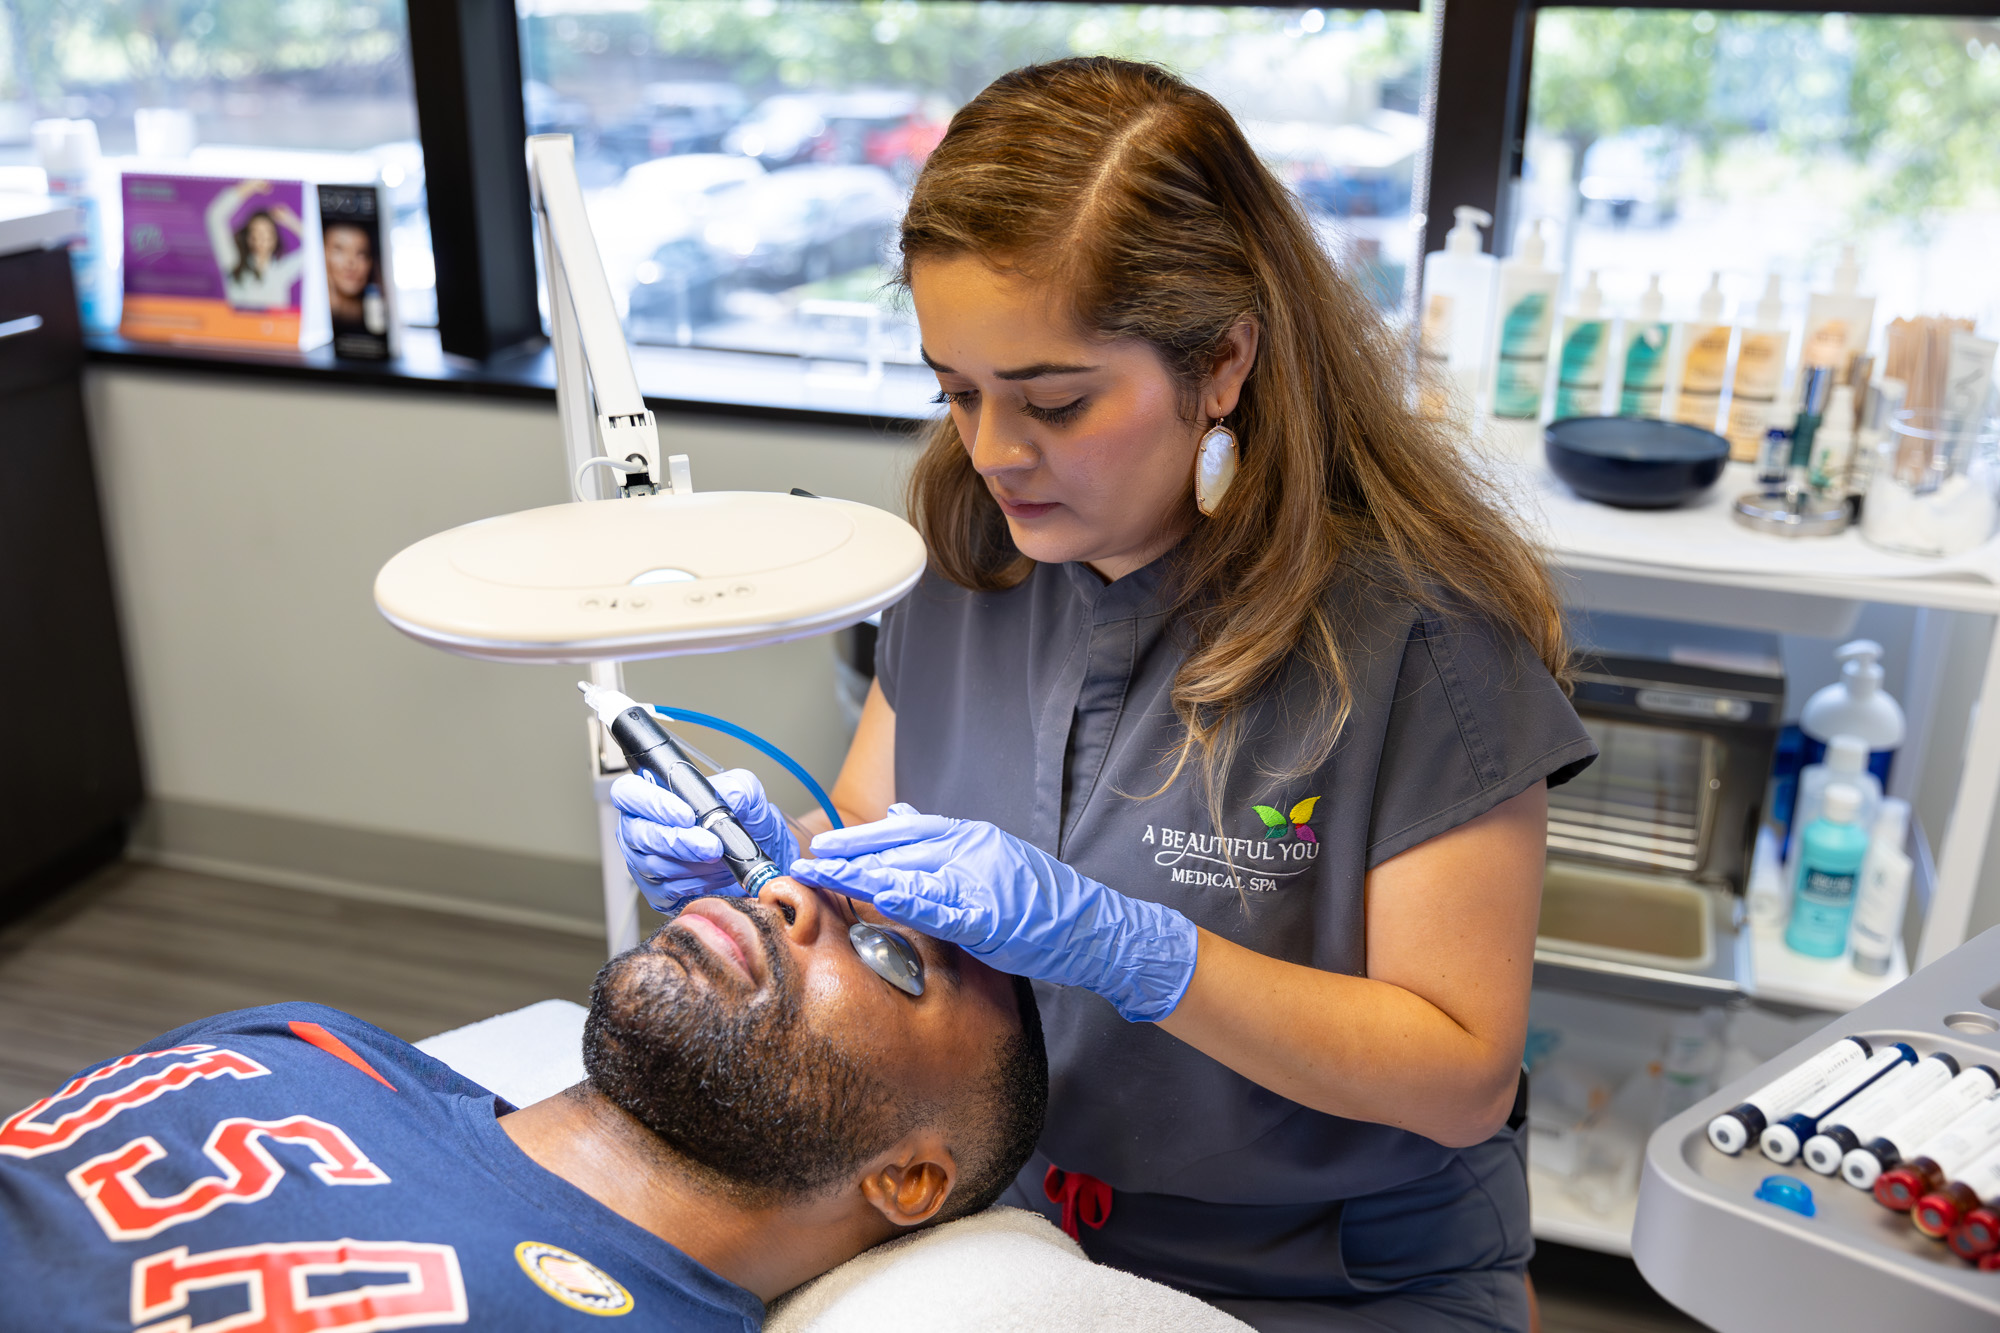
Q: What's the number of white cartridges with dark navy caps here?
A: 4